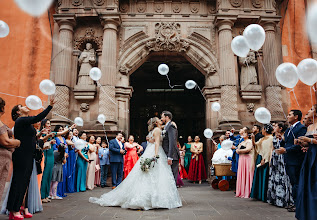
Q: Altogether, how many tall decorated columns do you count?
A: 4